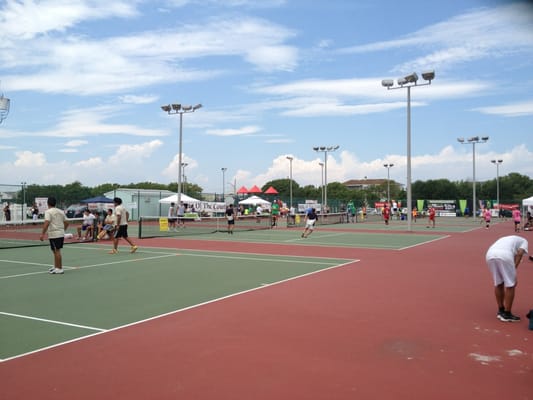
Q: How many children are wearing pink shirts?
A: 2